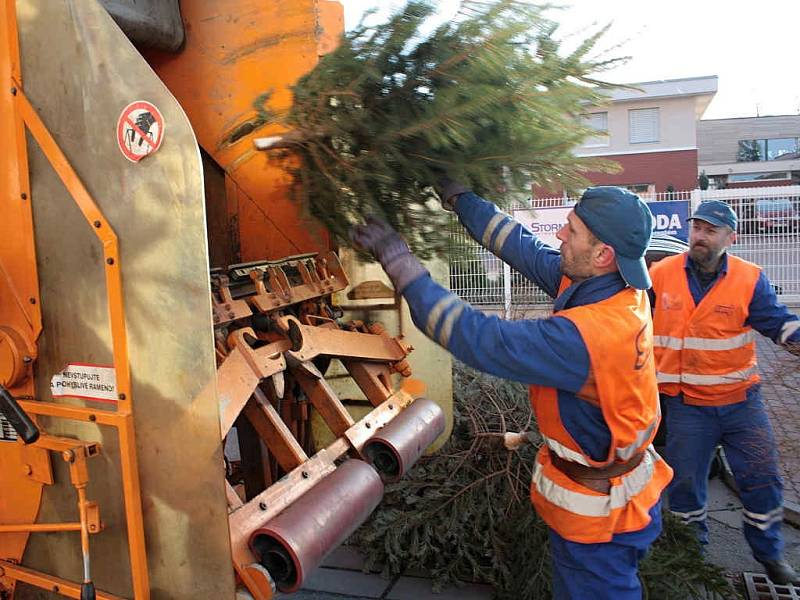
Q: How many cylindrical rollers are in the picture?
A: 2